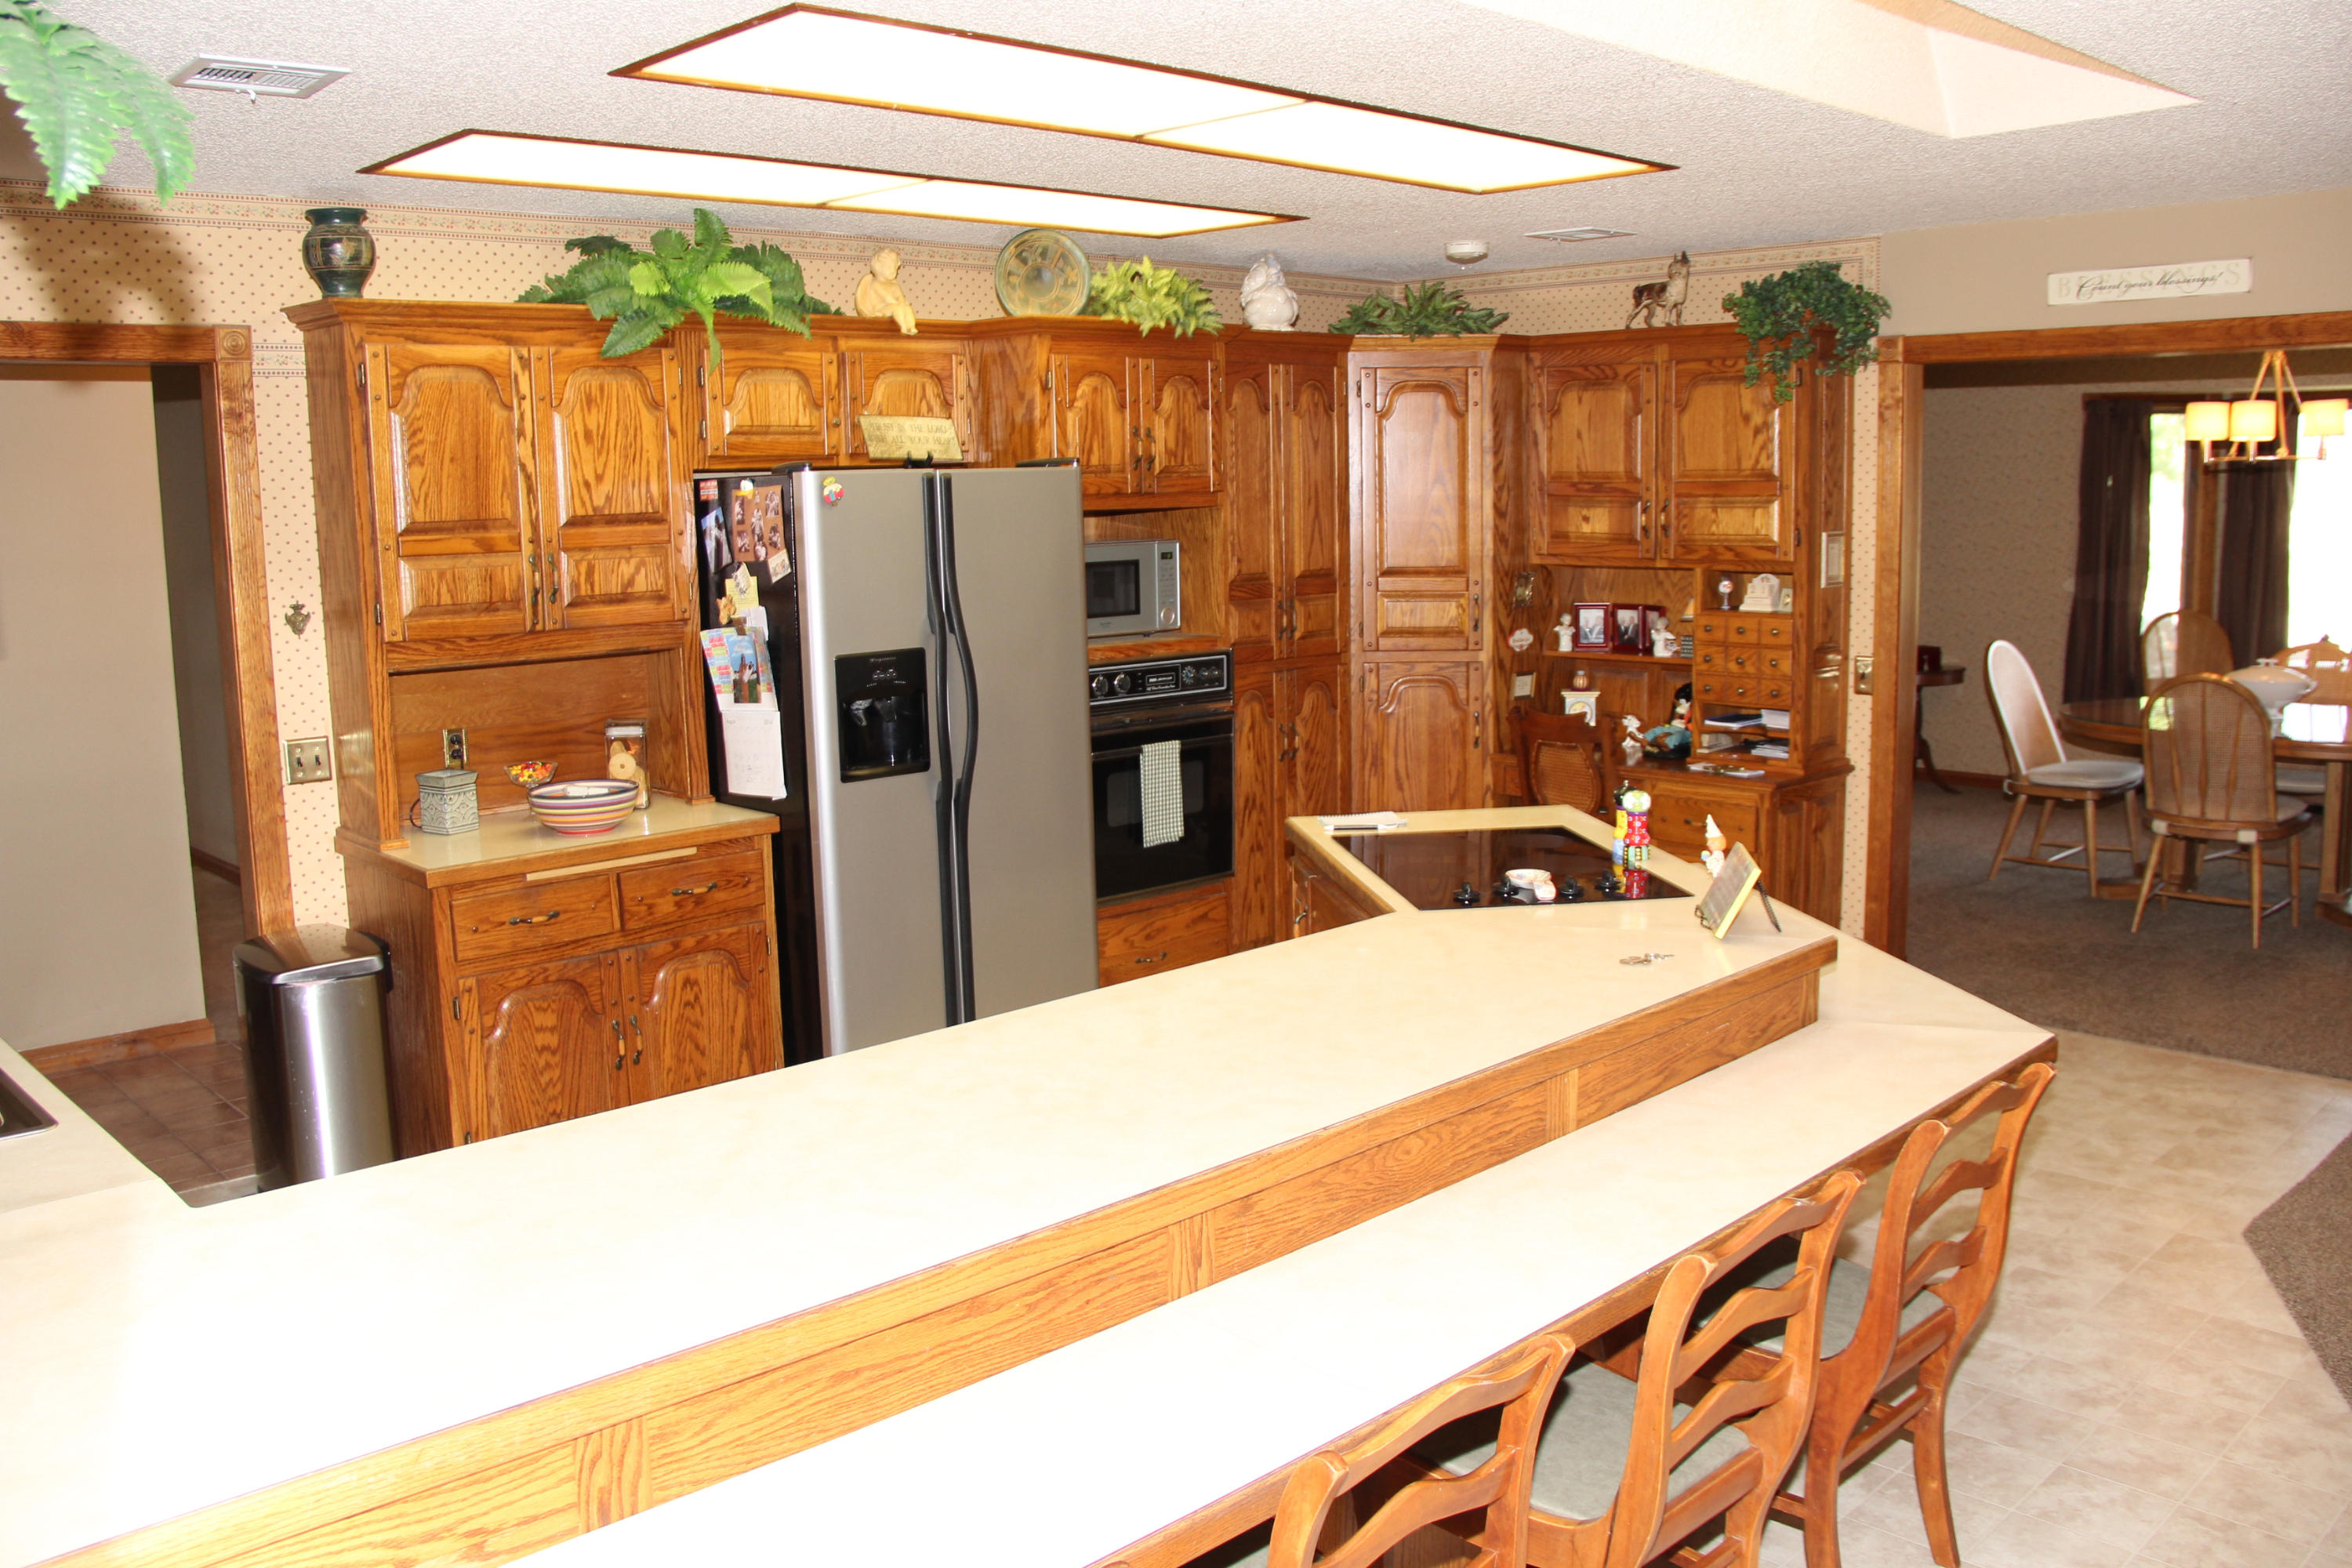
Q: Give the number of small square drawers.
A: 9